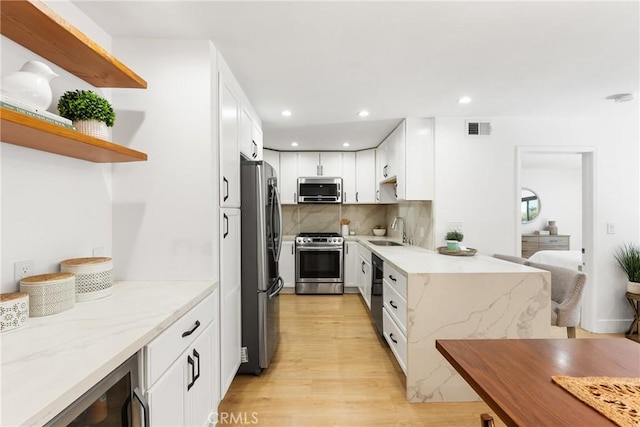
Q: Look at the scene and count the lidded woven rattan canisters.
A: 3